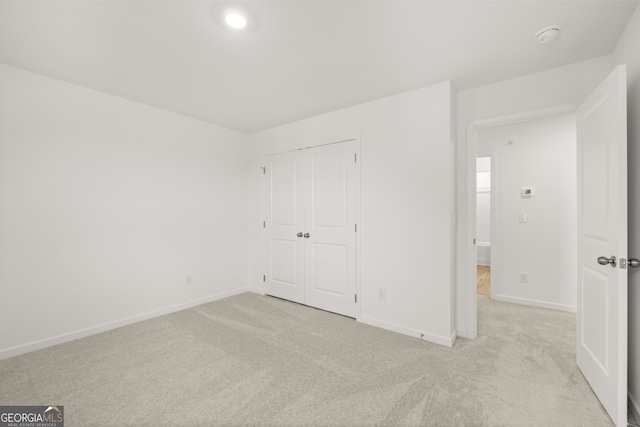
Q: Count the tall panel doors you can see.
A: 3